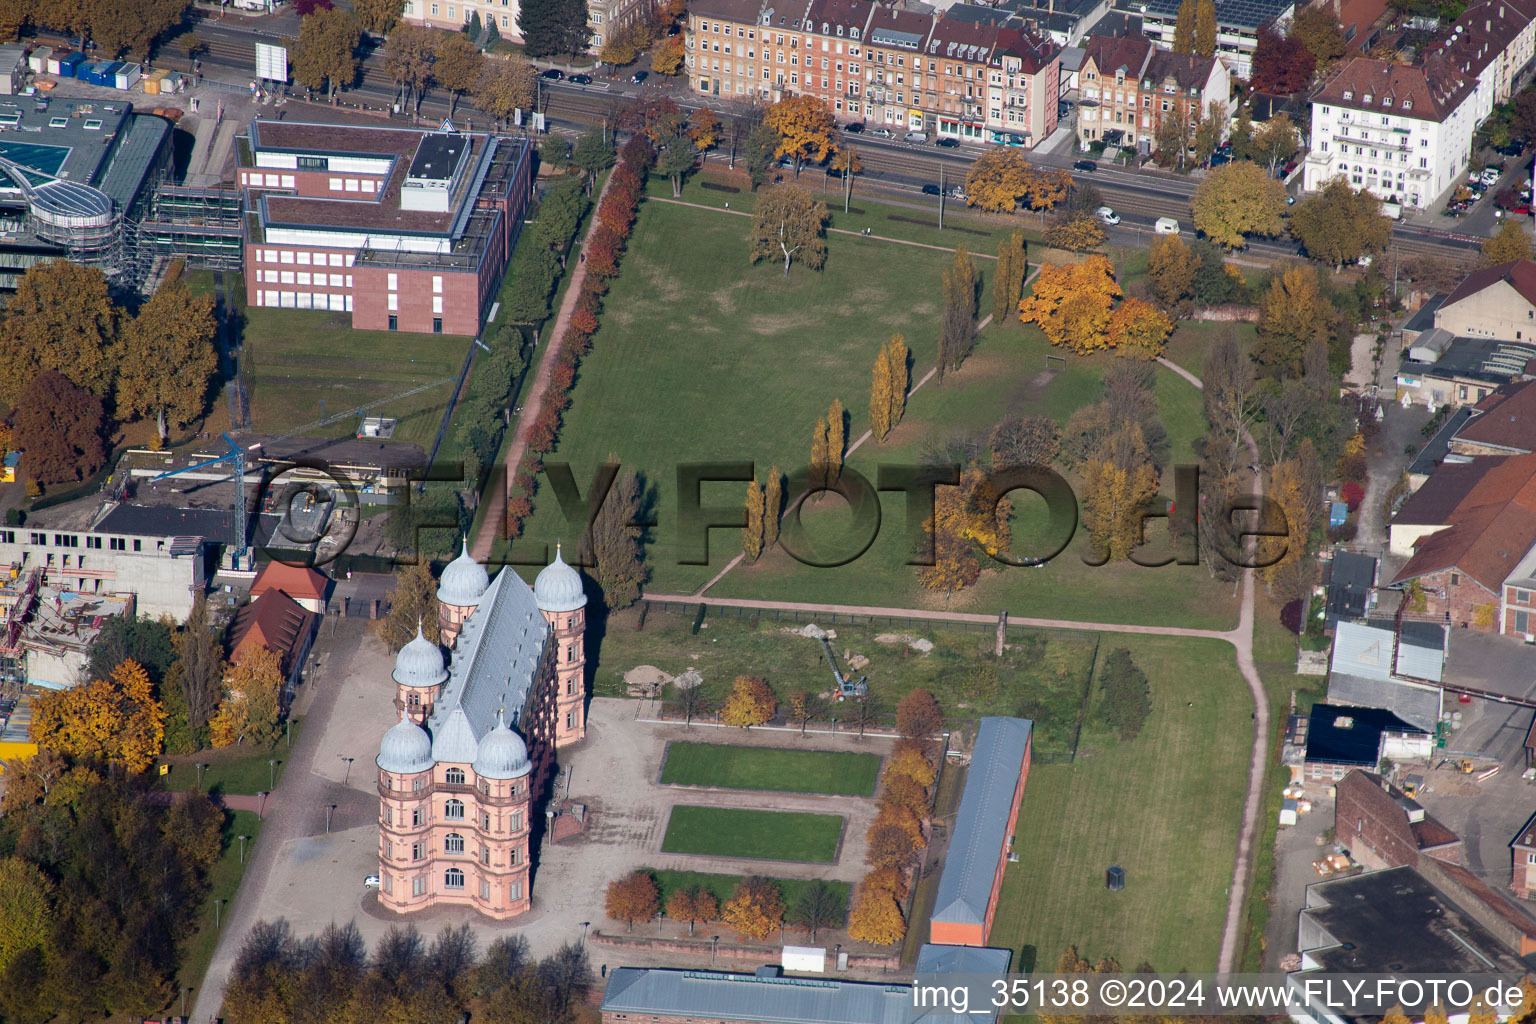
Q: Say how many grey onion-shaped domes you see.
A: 5